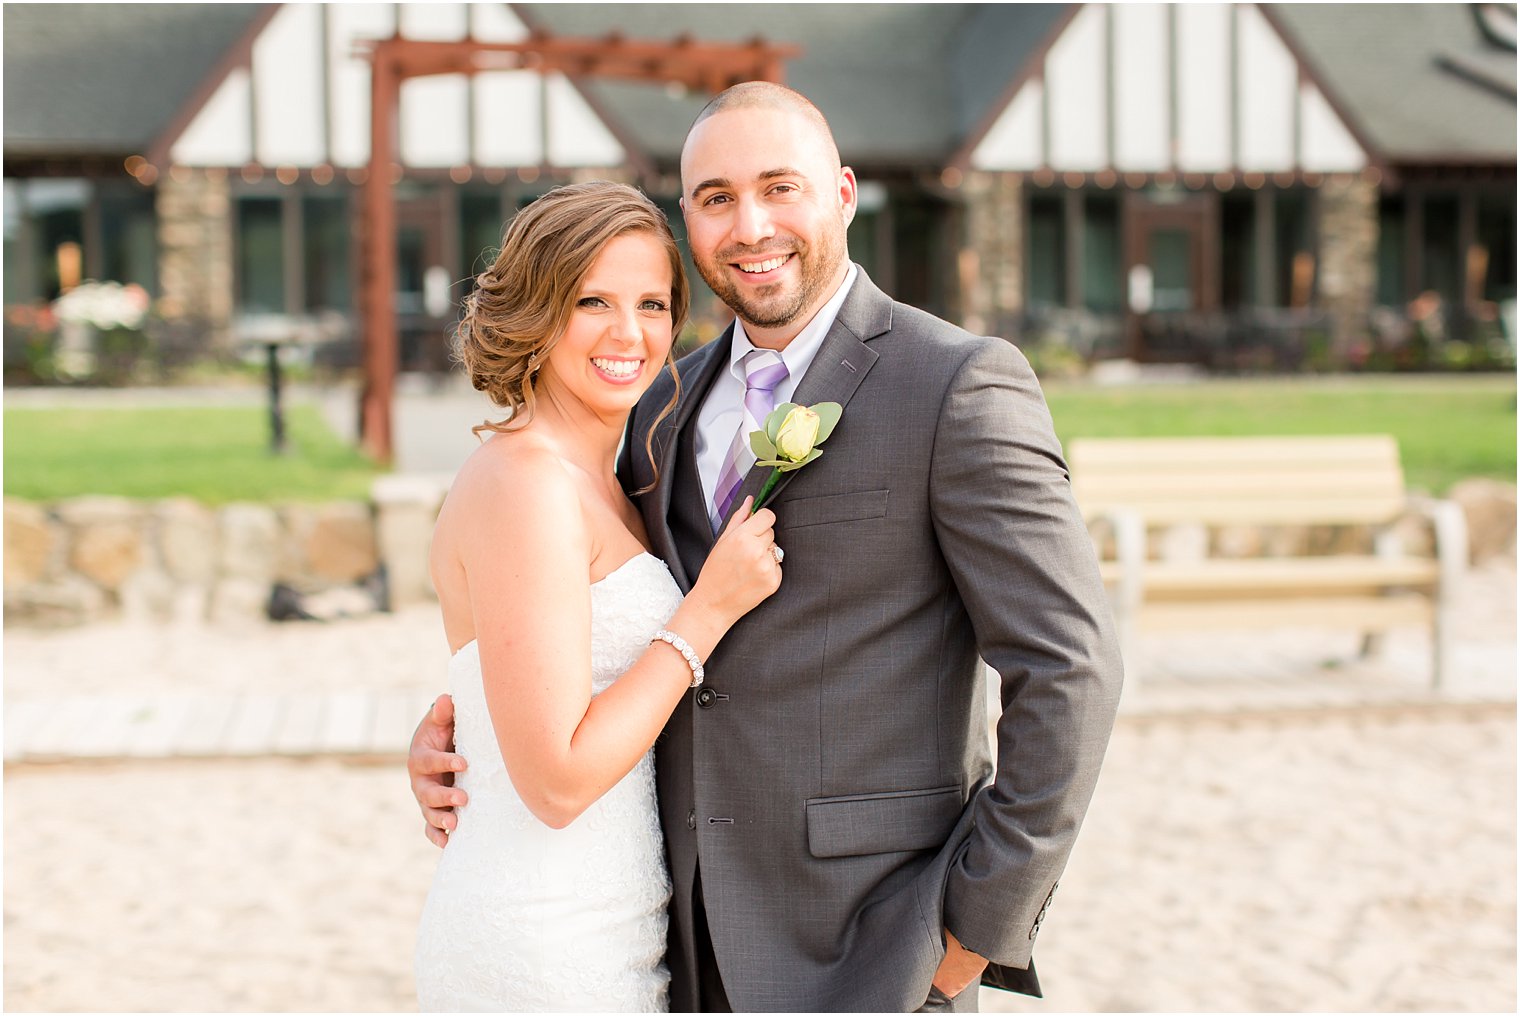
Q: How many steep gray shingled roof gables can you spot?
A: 2